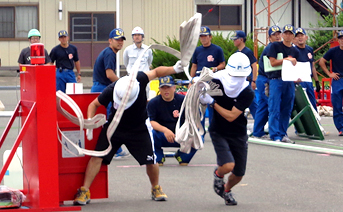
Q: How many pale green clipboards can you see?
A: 1